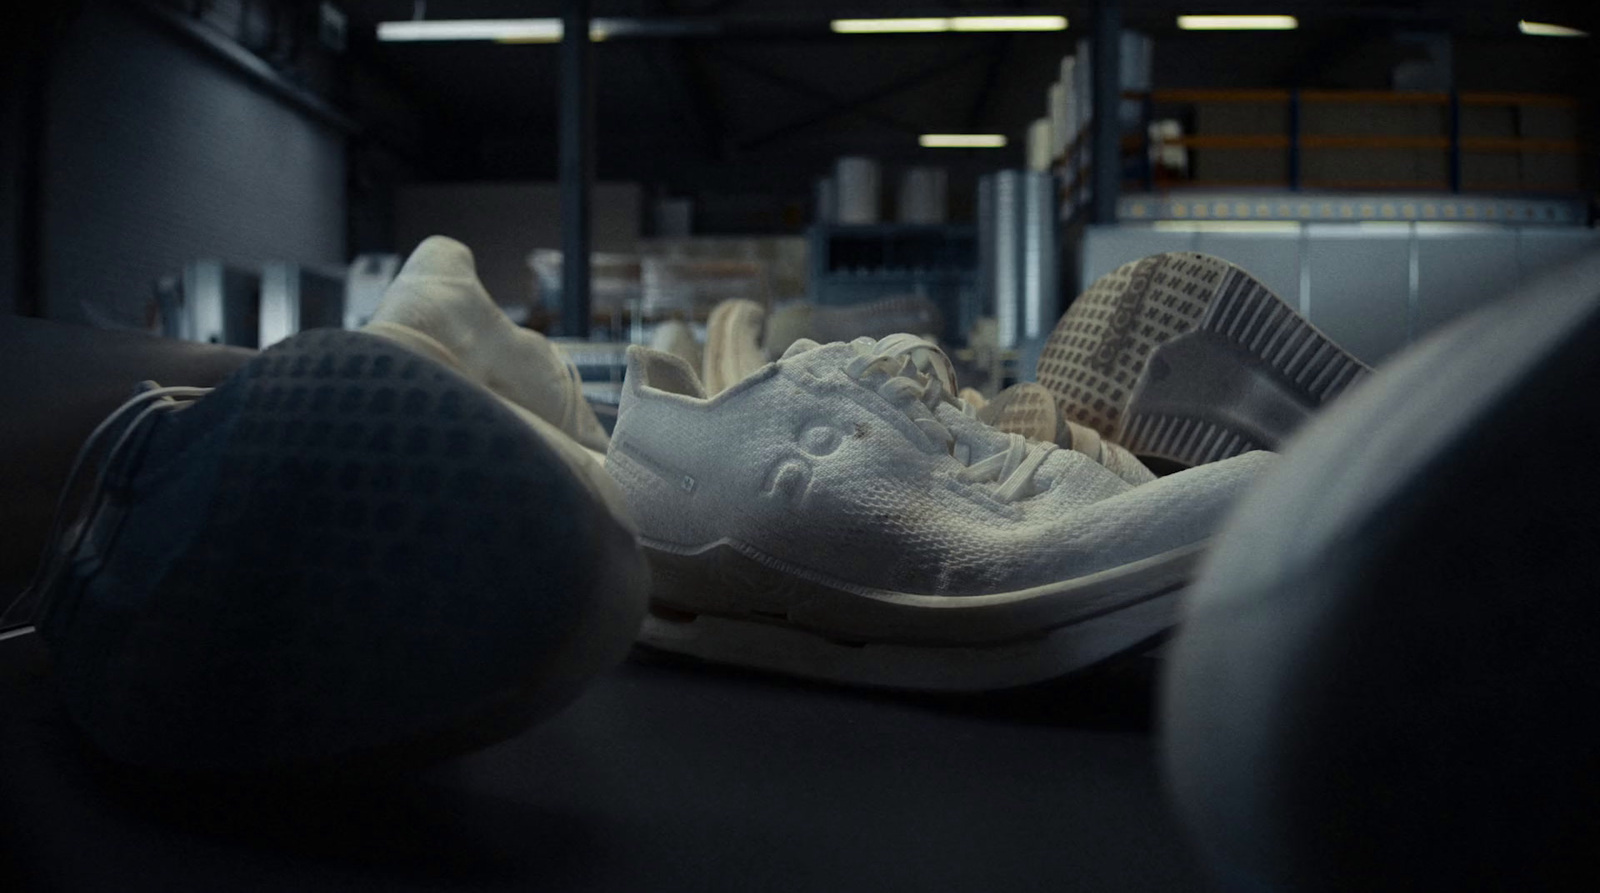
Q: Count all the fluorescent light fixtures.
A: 5